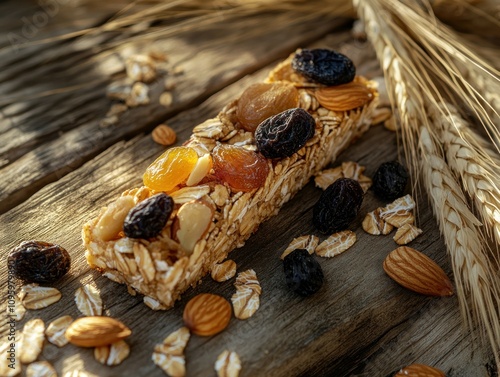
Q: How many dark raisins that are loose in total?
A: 4